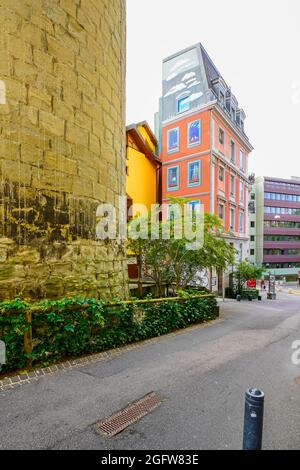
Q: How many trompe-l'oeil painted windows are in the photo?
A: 7